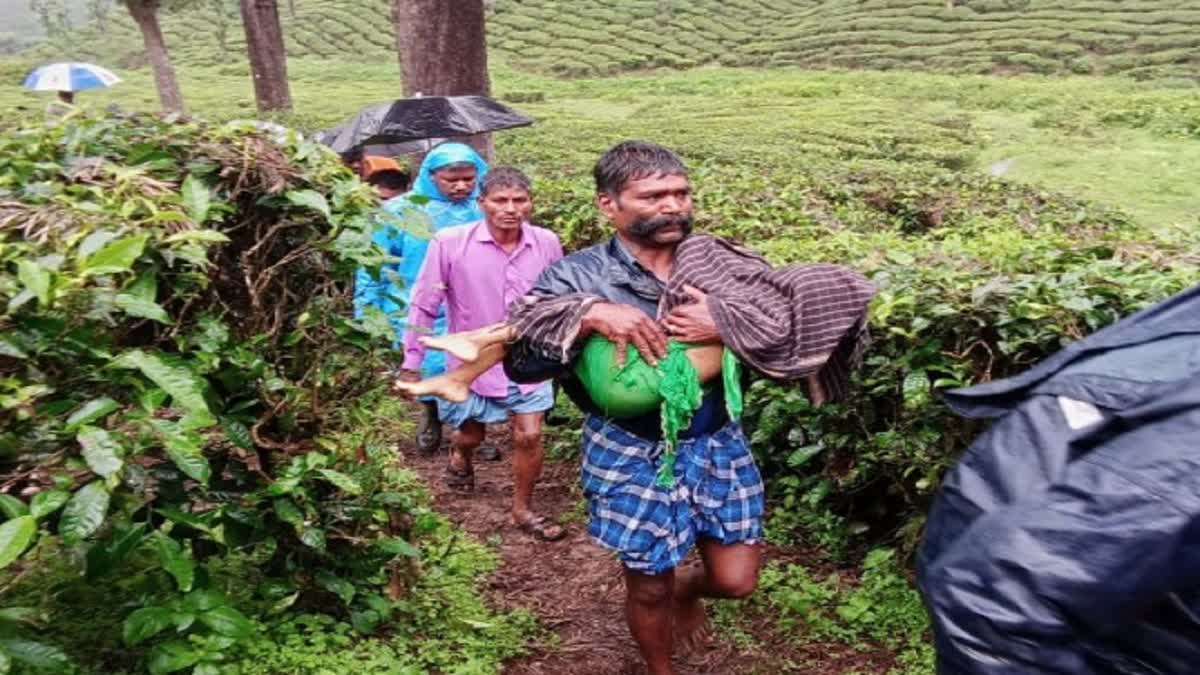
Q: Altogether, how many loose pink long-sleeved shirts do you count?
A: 1